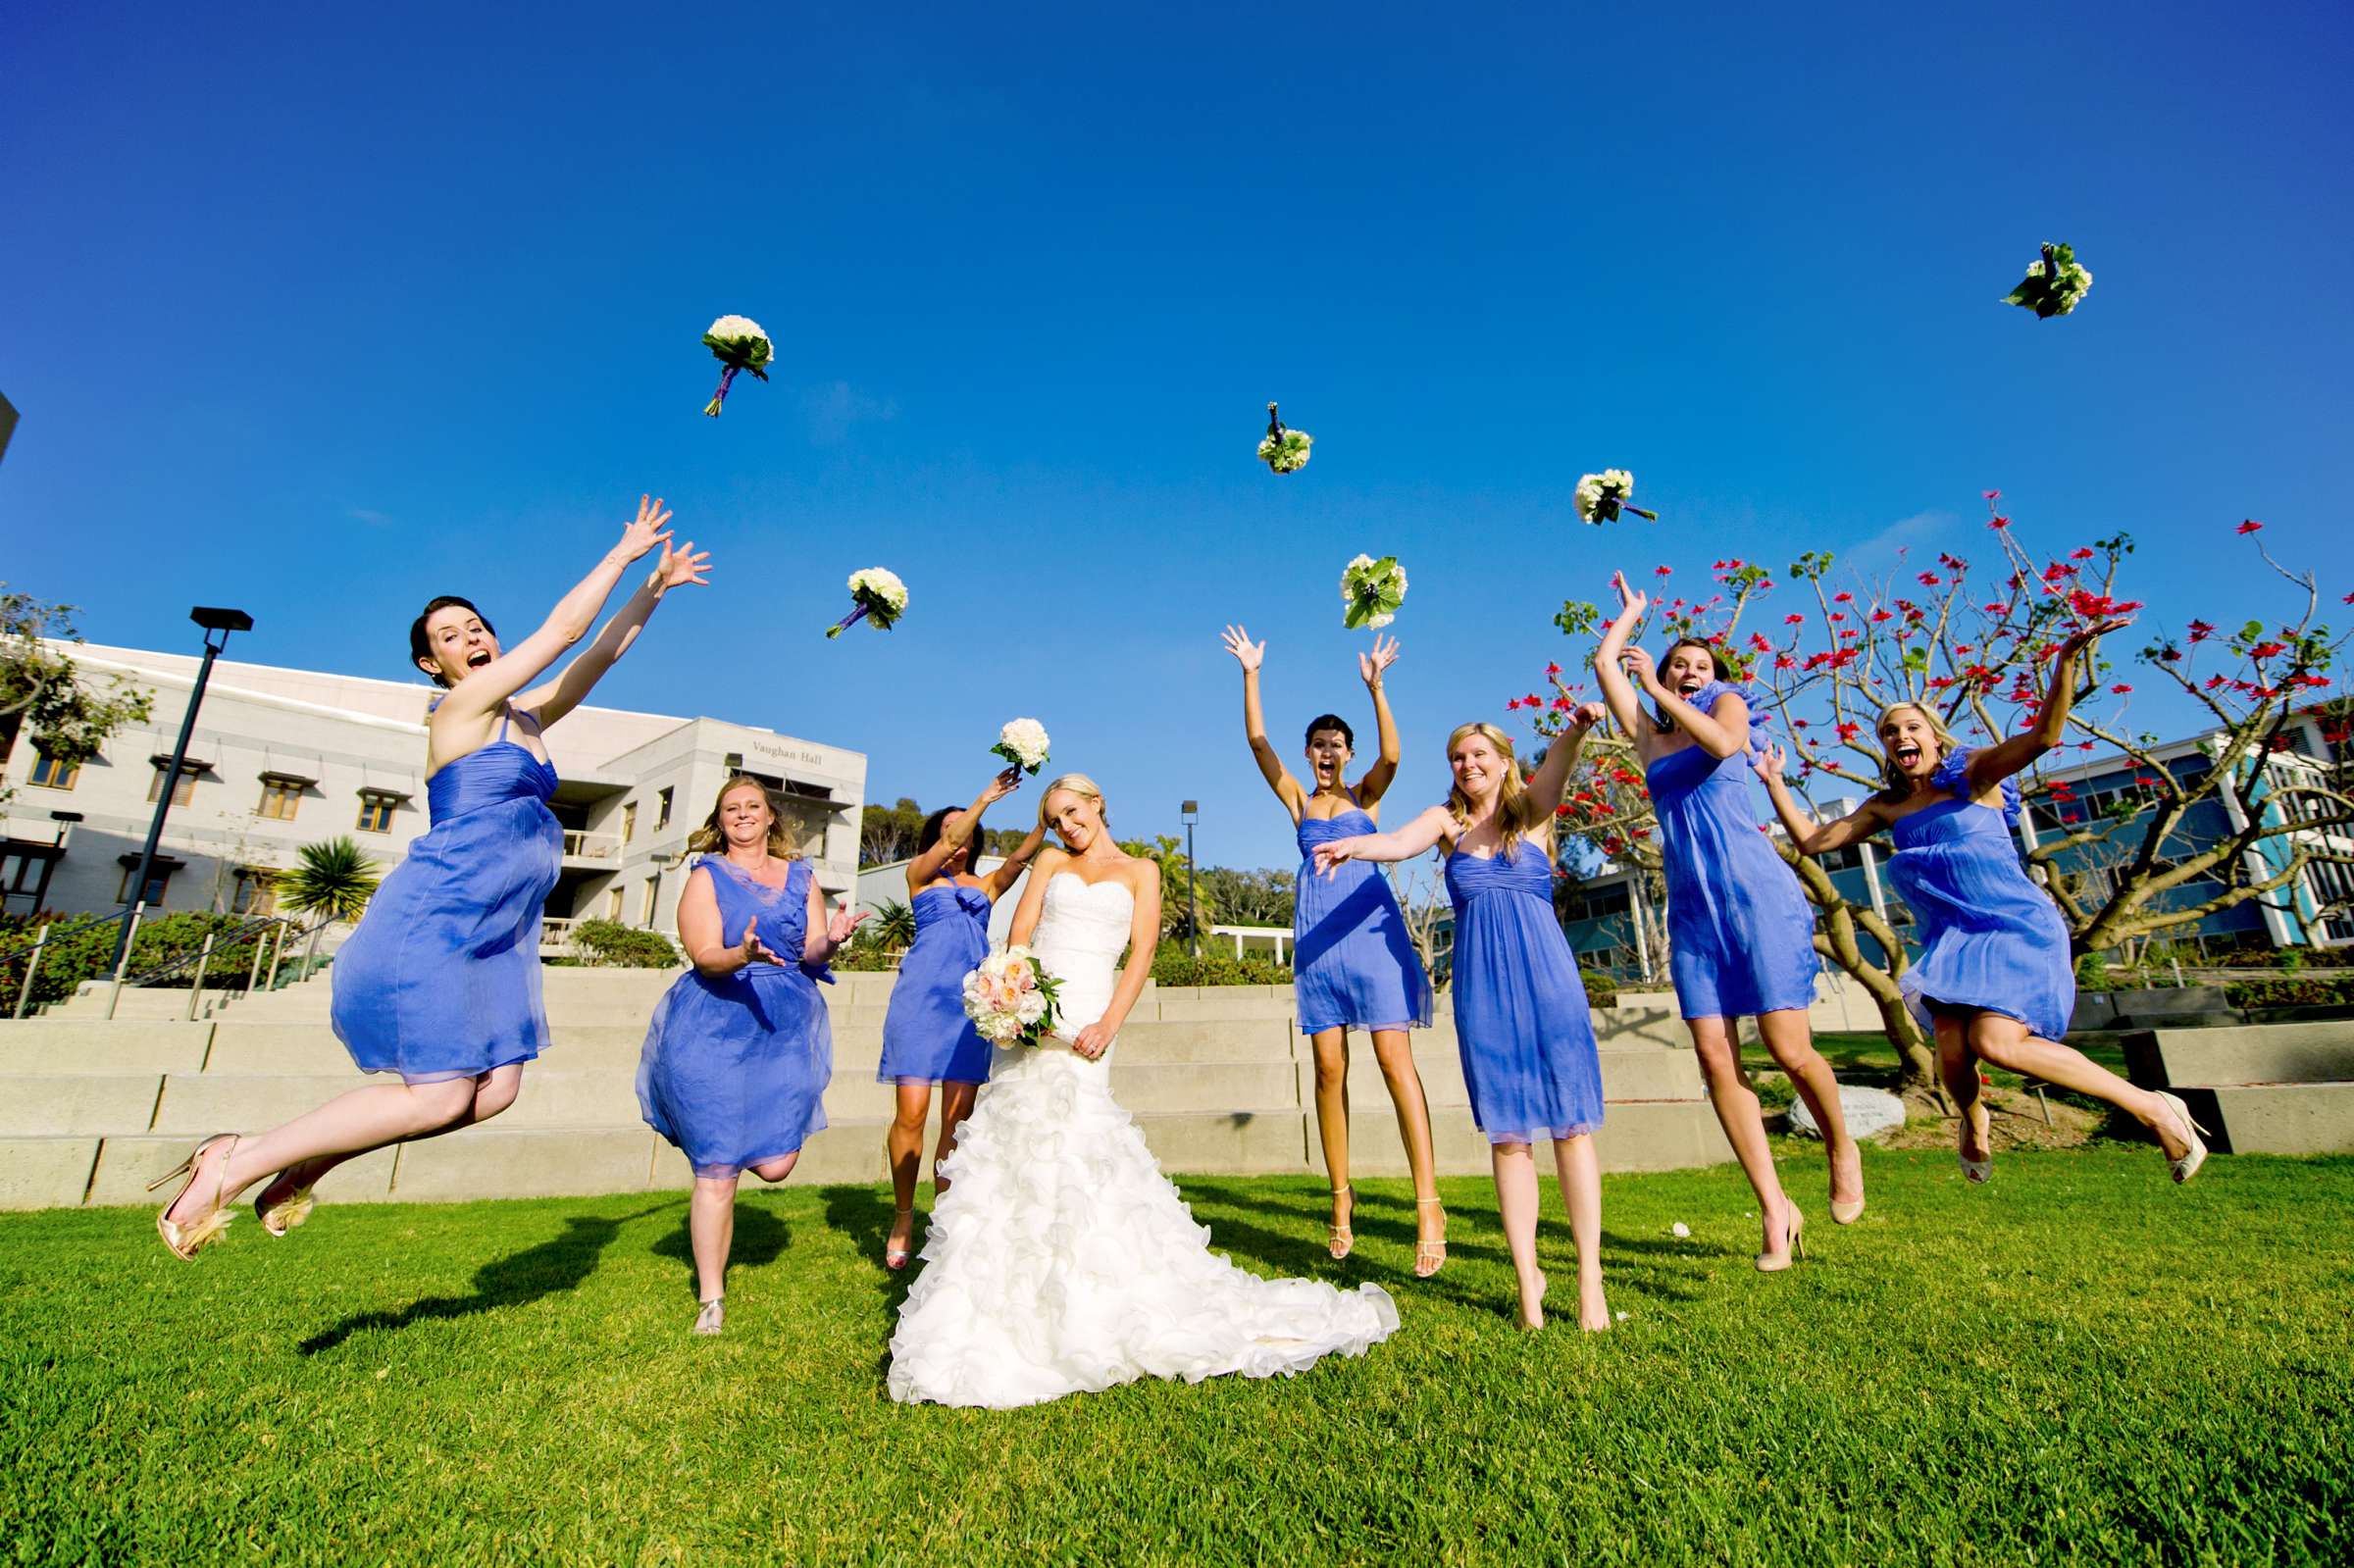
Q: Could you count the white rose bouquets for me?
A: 7